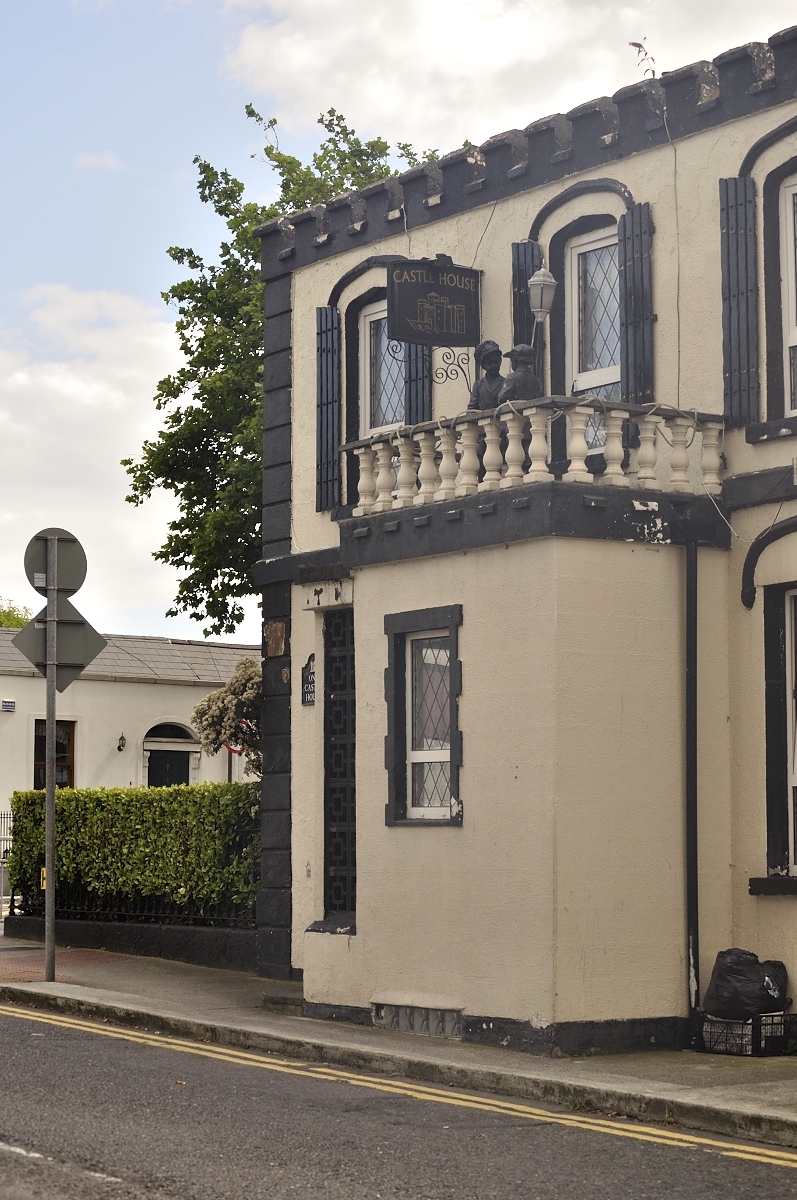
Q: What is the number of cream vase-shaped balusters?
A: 14